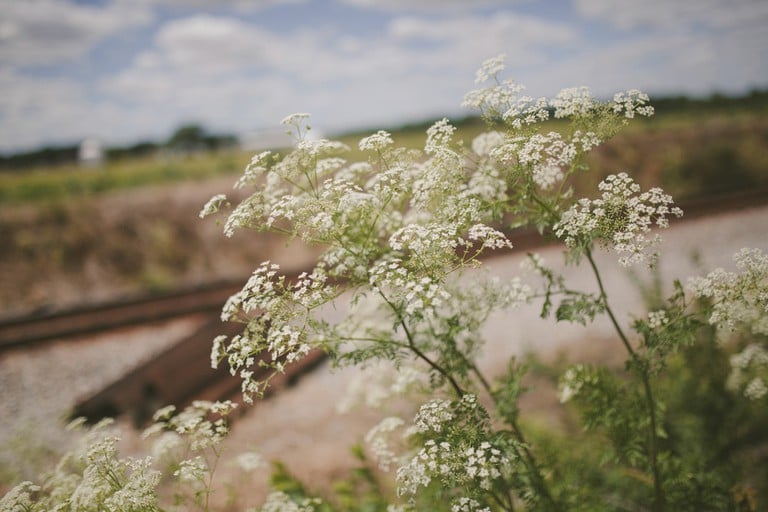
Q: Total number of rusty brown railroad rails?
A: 2